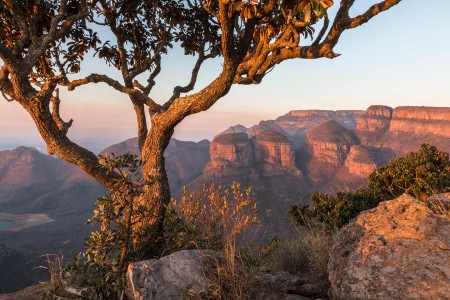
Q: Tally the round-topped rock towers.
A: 3